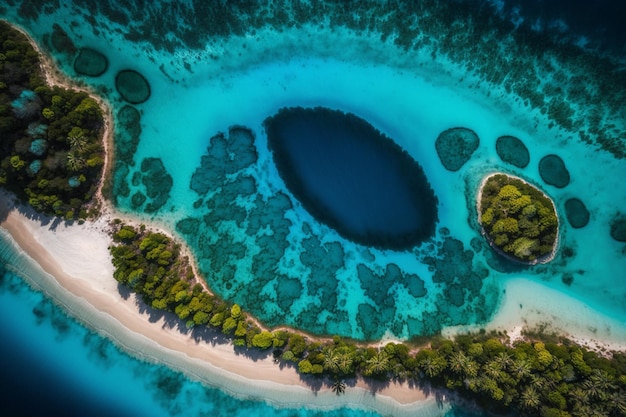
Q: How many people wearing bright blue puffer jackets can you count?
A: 0